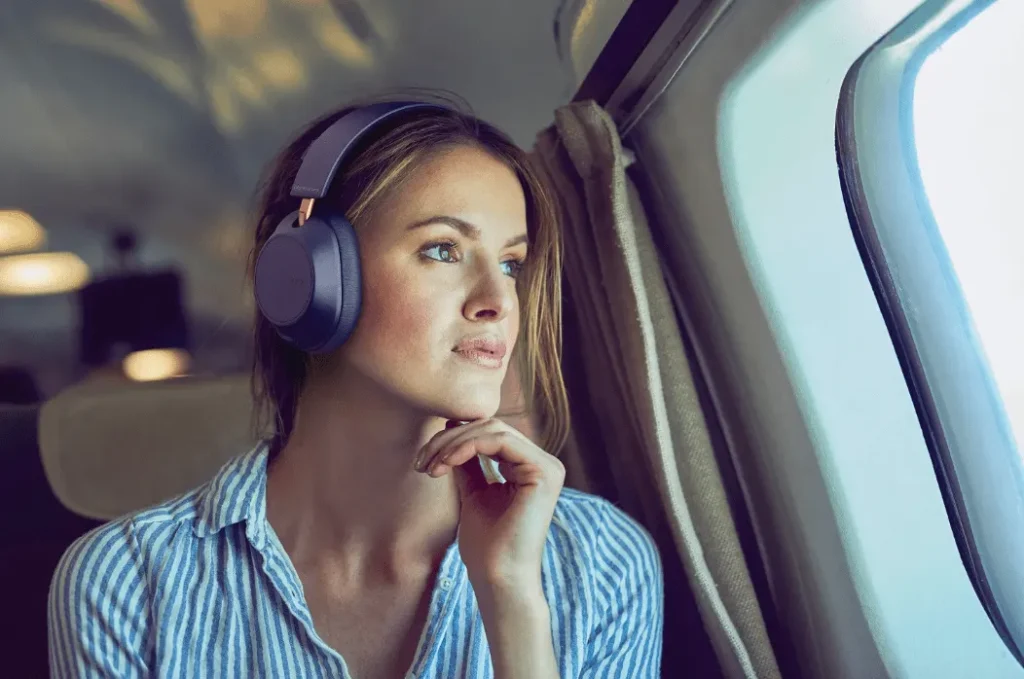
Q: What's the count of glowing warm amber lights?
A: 3